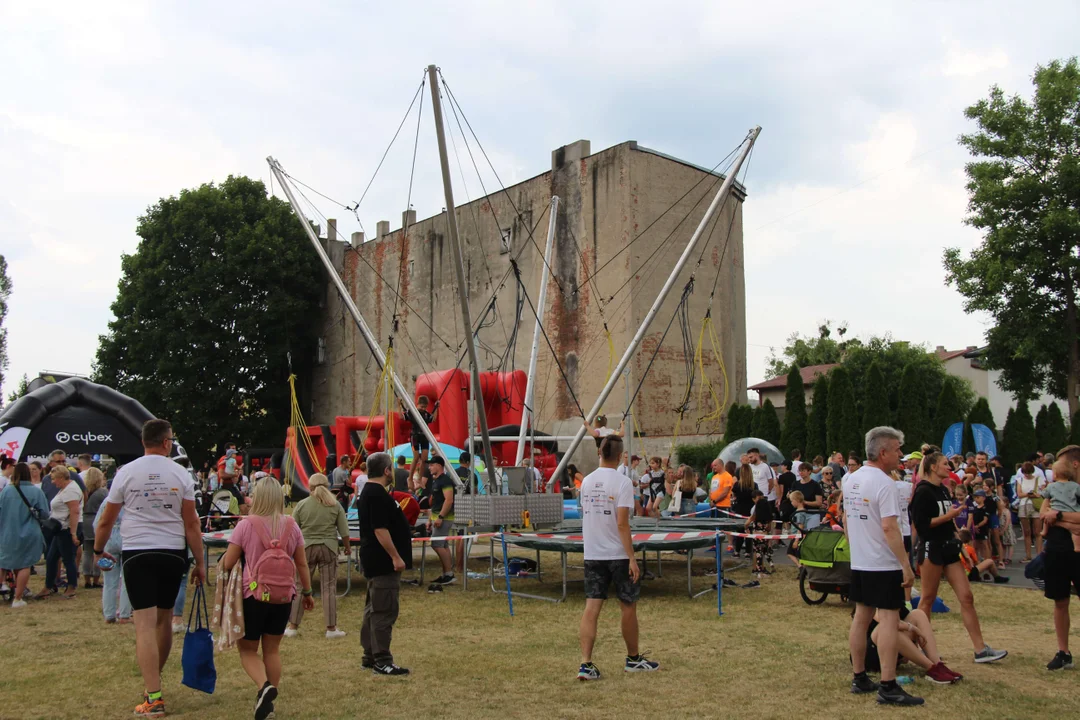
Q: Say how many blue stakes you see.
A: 2